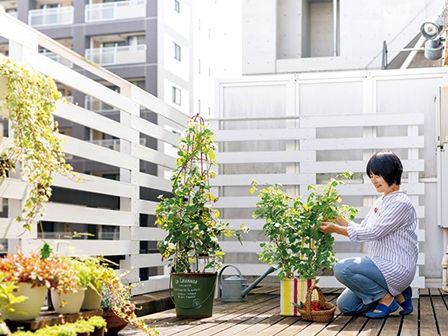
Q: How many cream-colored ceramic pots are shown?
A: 3